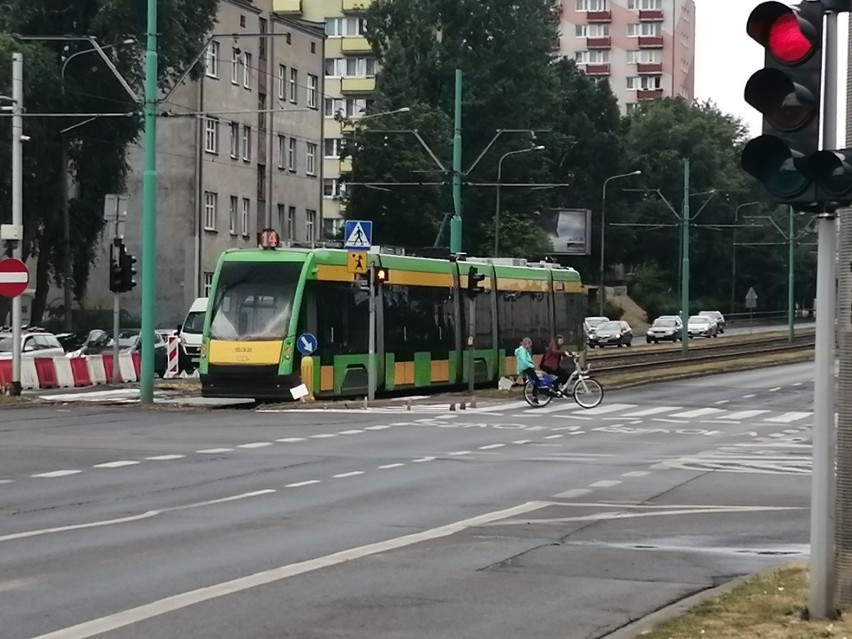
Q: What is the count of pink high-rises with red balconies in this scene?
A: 1